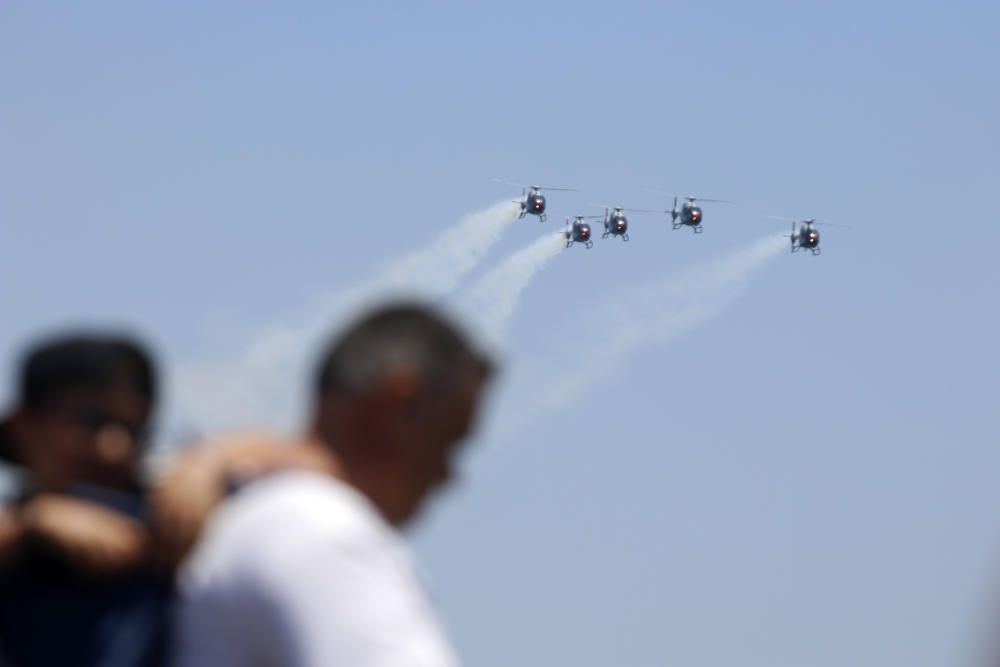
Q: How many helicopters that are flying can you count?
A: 5